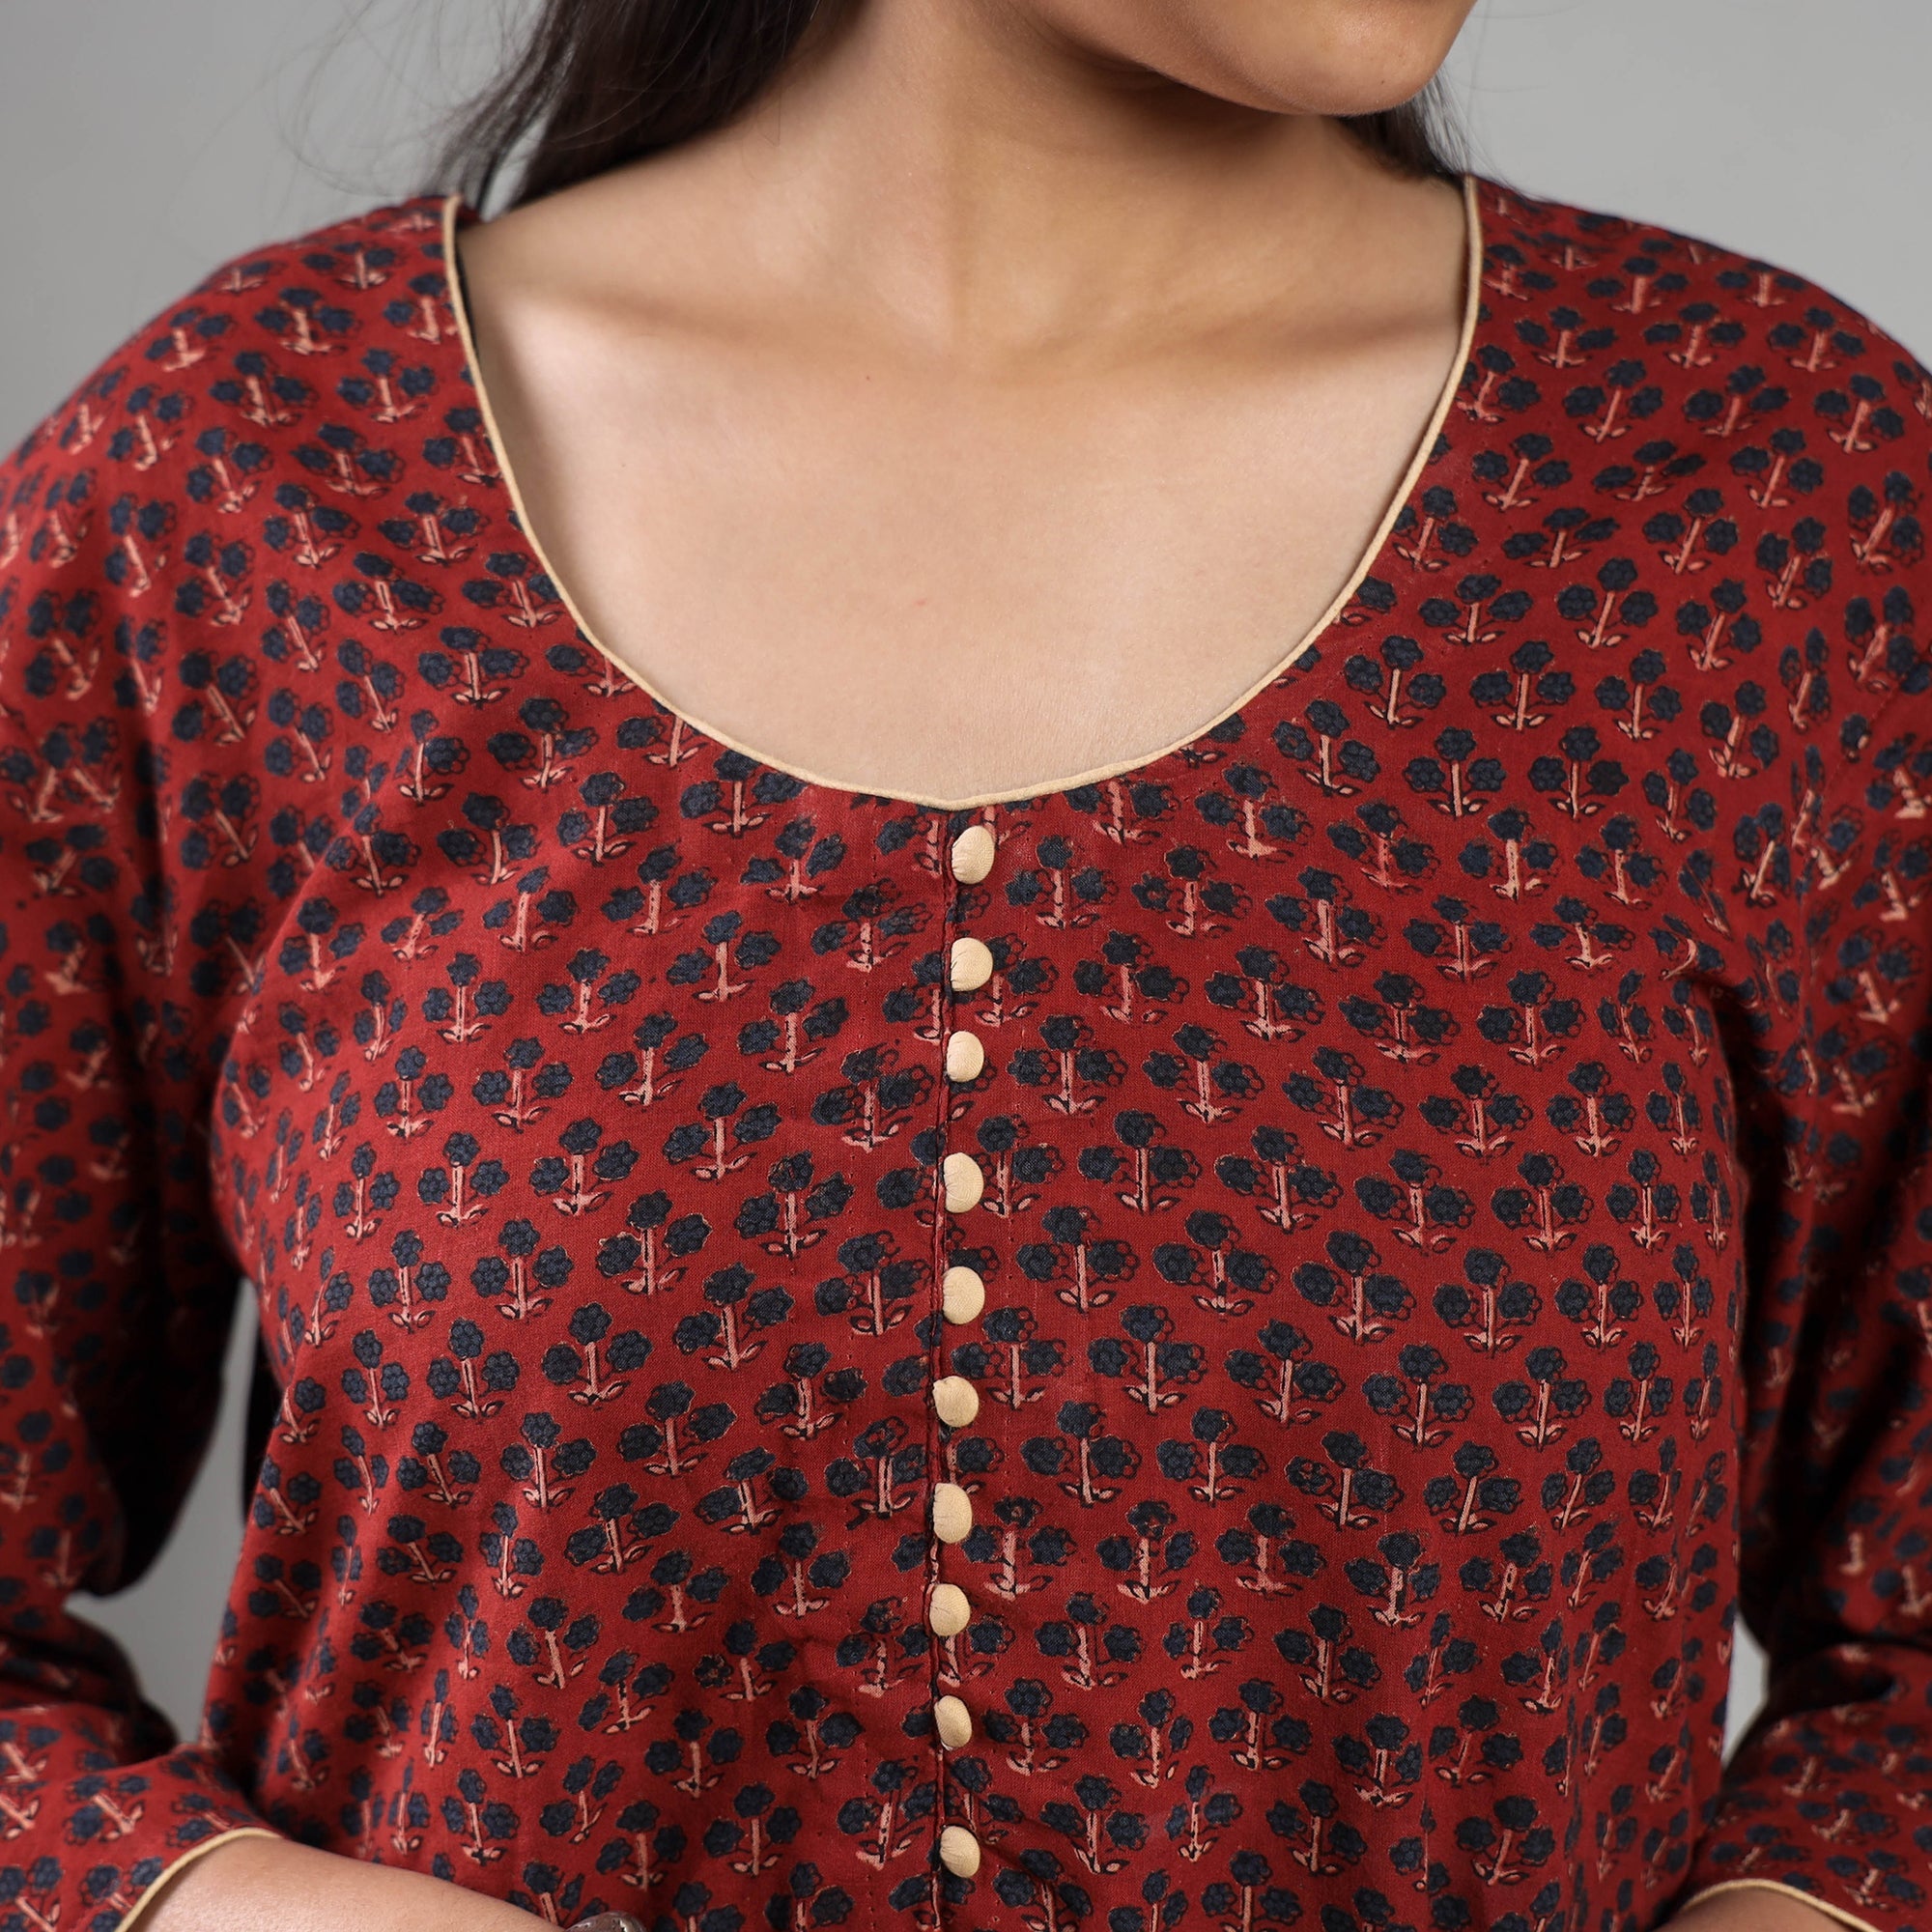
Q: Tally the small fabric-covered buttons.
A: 10